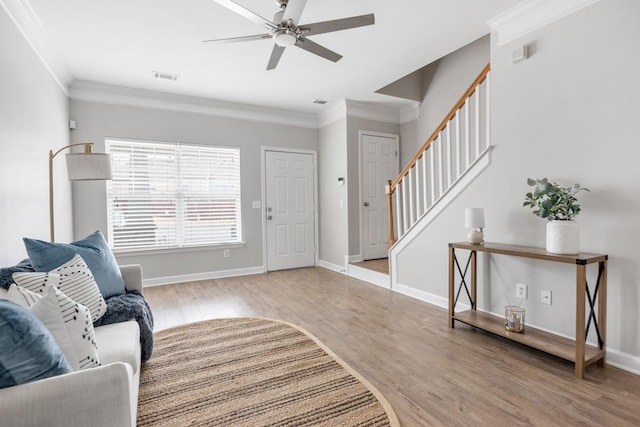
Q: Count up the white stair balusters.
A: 12